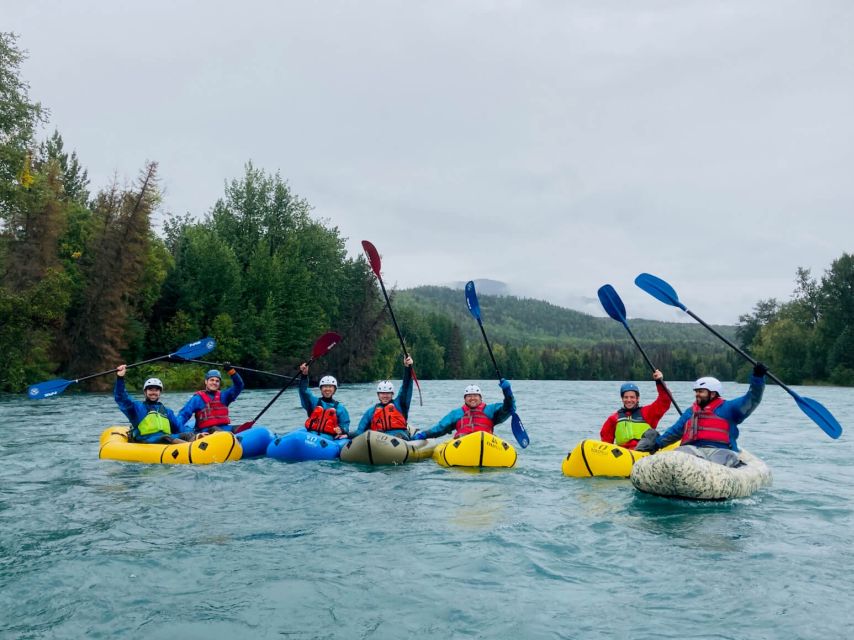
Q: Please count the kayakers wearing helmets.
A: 7